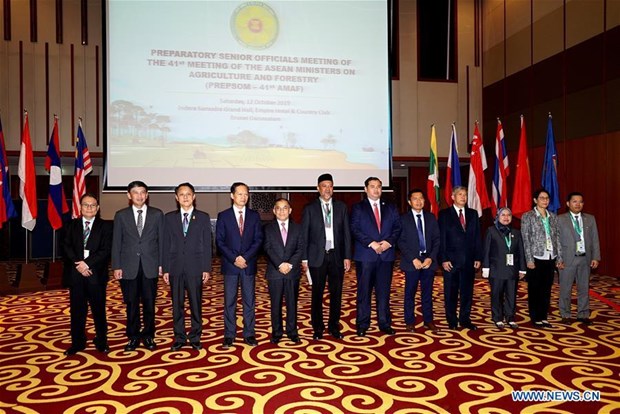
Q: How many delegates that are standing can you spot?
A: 12